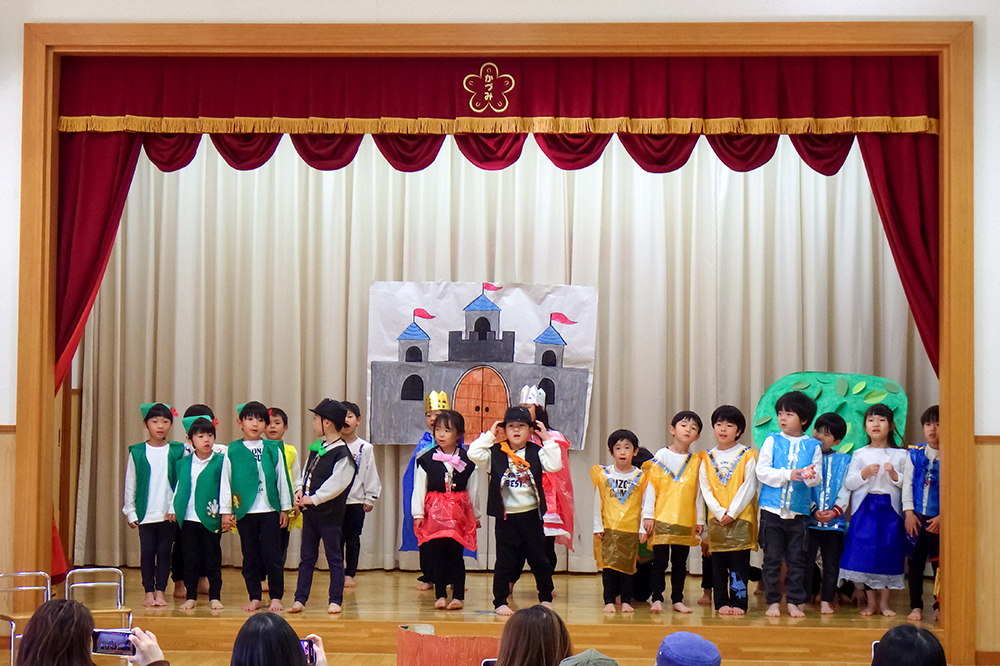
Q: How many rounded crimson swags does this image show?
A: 9